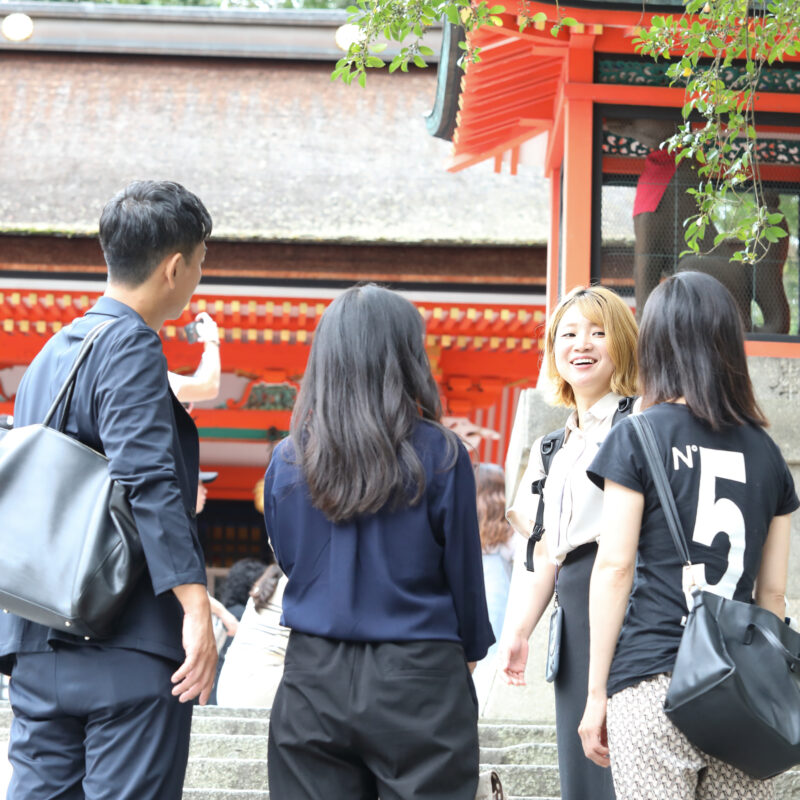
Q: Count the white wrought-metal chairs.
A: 0